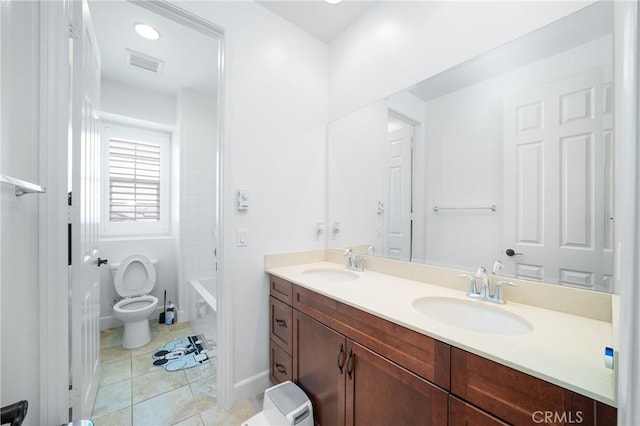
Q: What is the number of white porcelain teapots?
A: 0